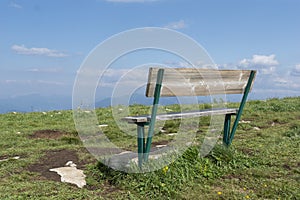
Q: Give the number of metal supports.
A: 4